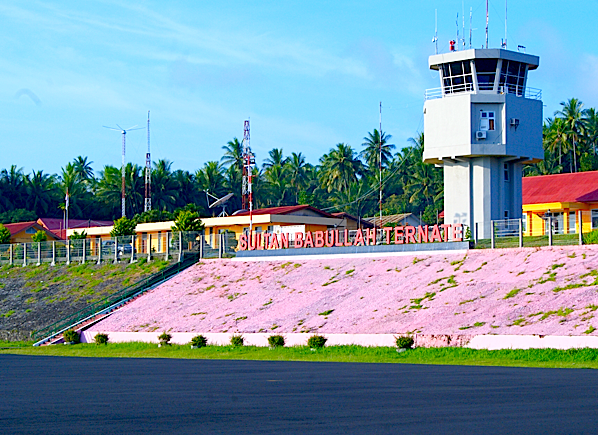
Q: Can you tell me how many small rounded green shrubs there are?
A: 8